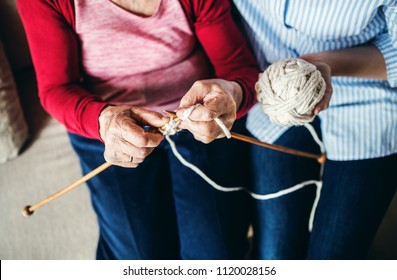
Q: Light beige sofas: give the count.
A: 1